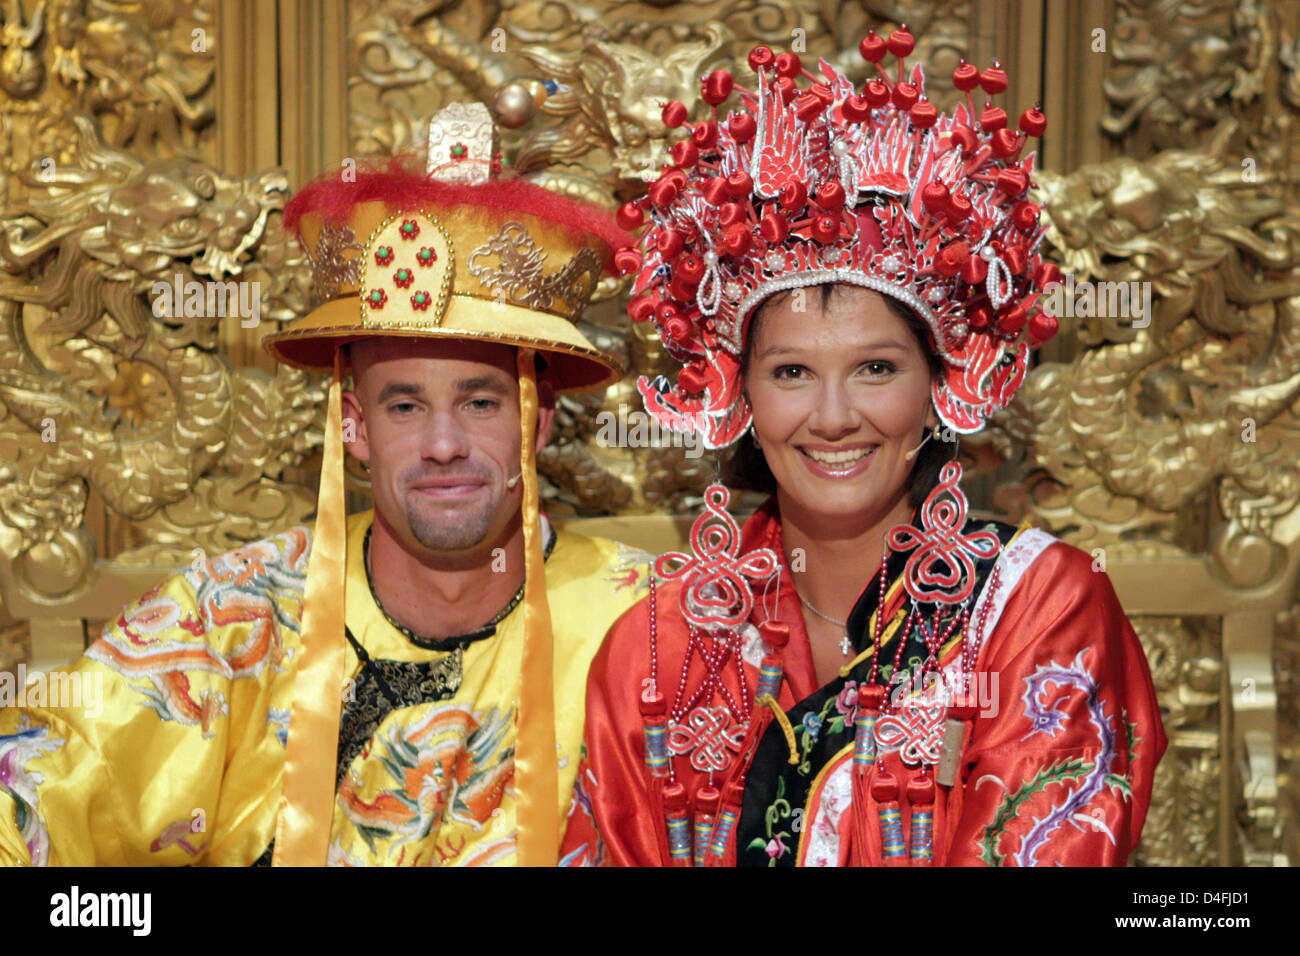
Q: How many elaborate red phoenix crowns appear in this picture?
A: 1